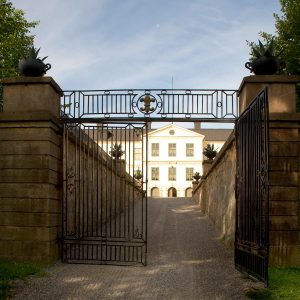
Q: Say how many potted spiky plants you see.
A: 6